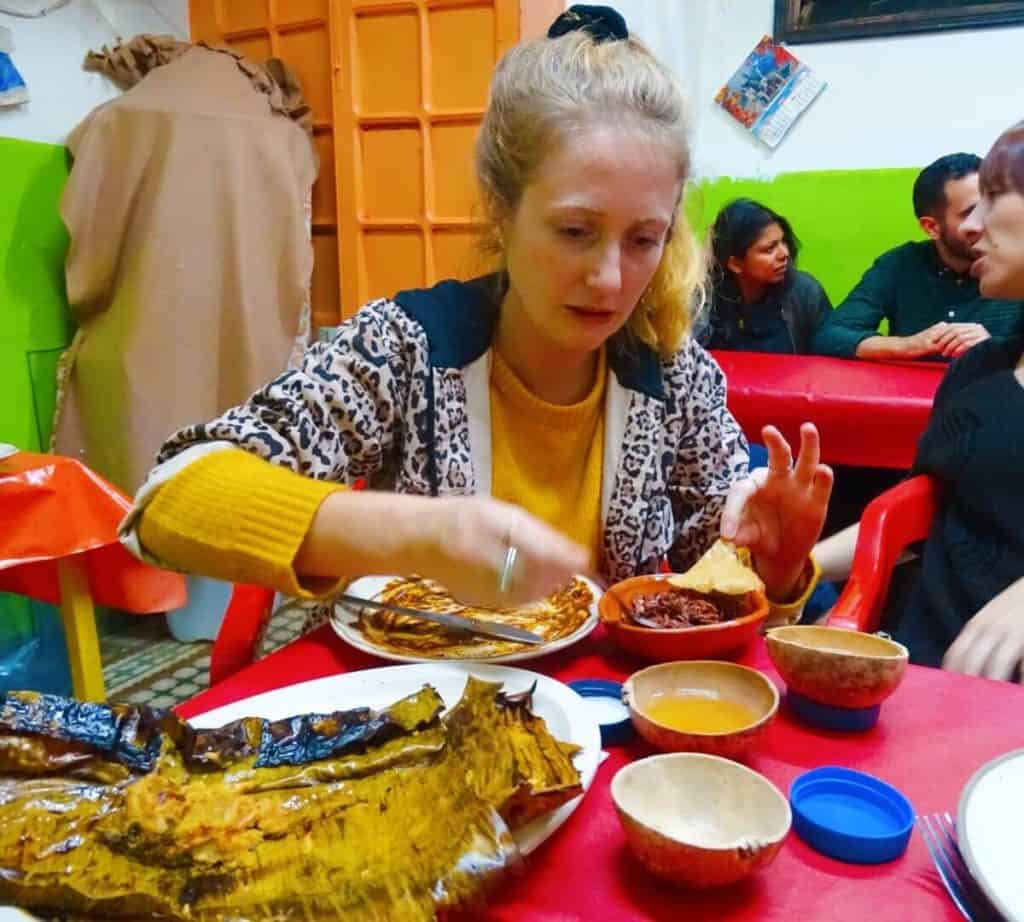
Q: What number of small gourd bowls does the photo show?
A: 3